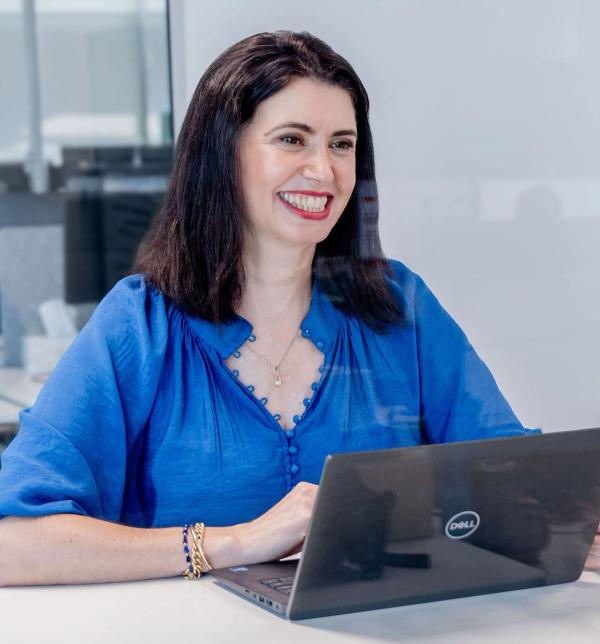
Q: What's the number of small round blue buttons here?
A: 9